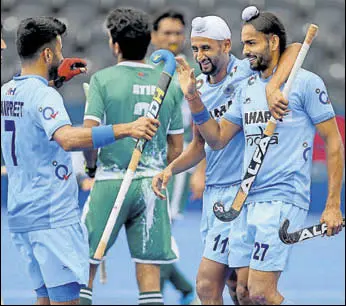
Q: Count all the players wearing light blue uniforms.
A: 3